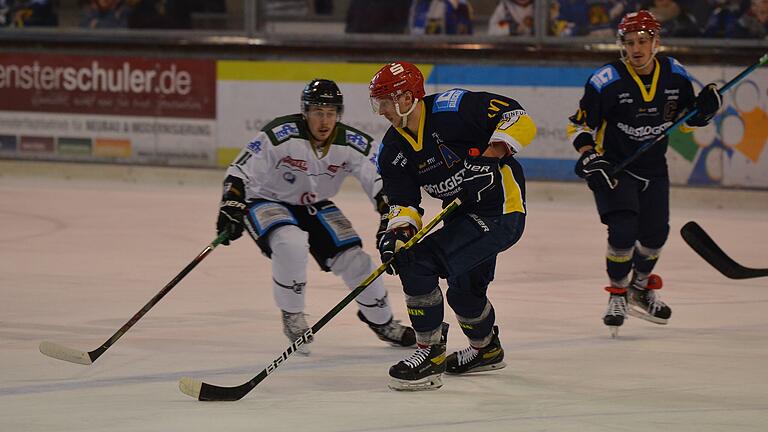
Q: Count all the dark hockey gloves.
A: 6